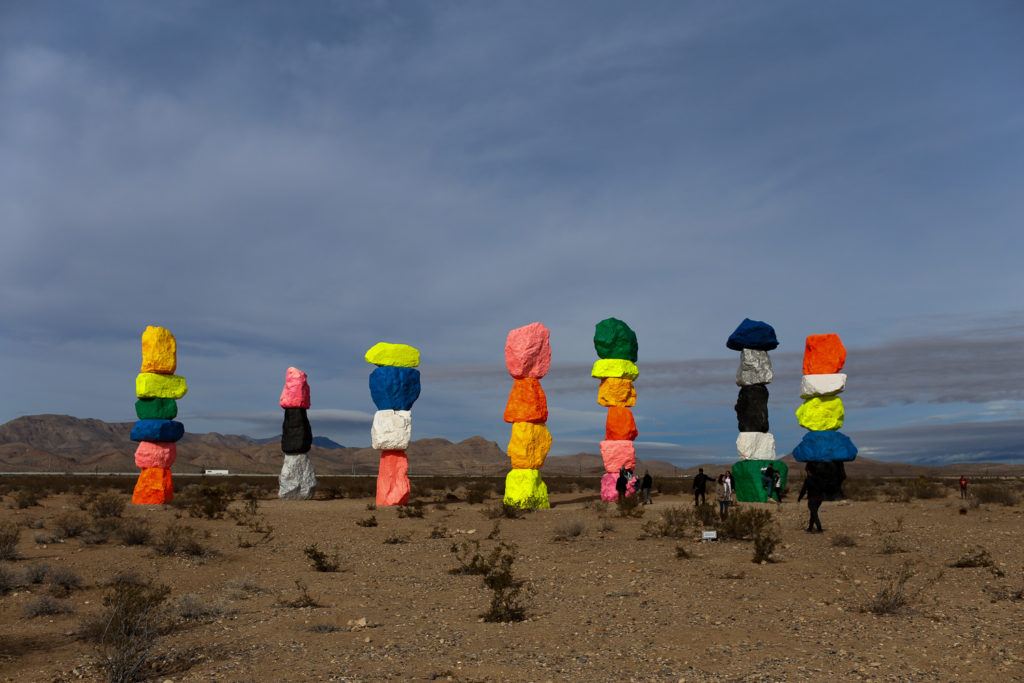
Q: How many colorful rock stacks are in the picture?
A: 7